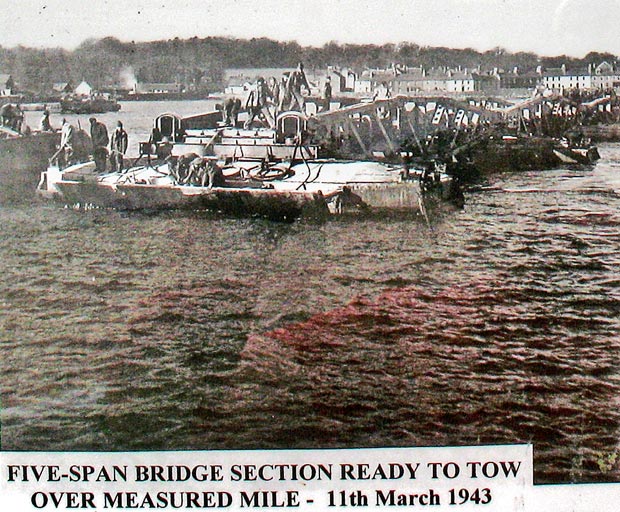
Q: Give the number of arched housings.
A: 2